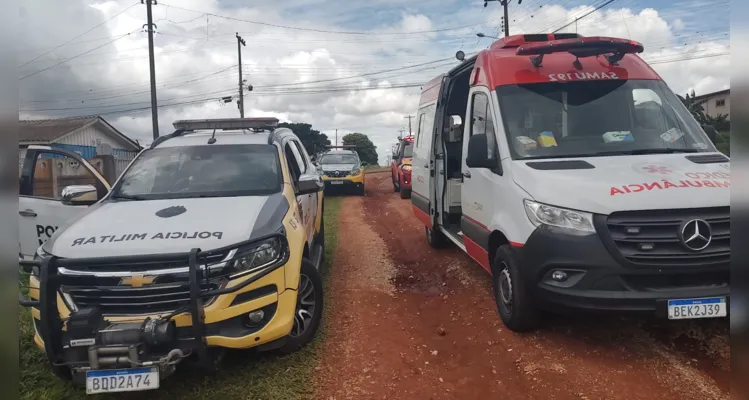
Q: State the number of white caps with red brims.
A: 0